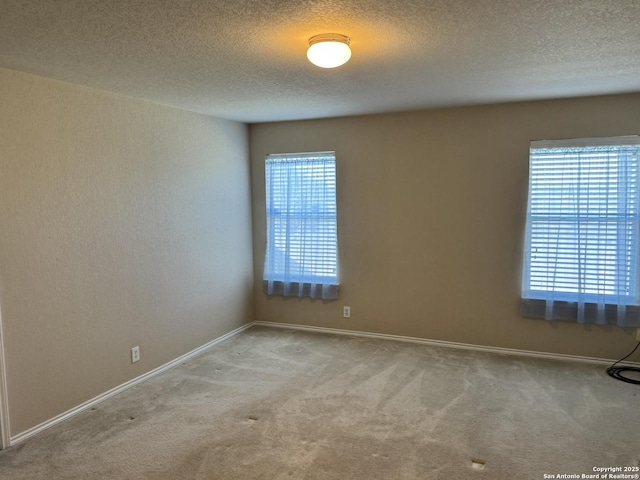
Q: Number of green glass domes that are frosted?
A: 0